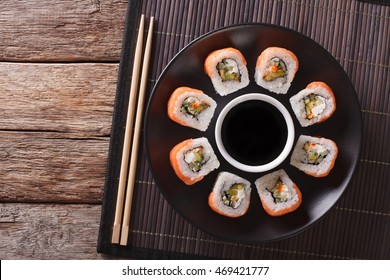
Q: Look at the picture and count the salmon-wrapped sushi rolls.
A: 8